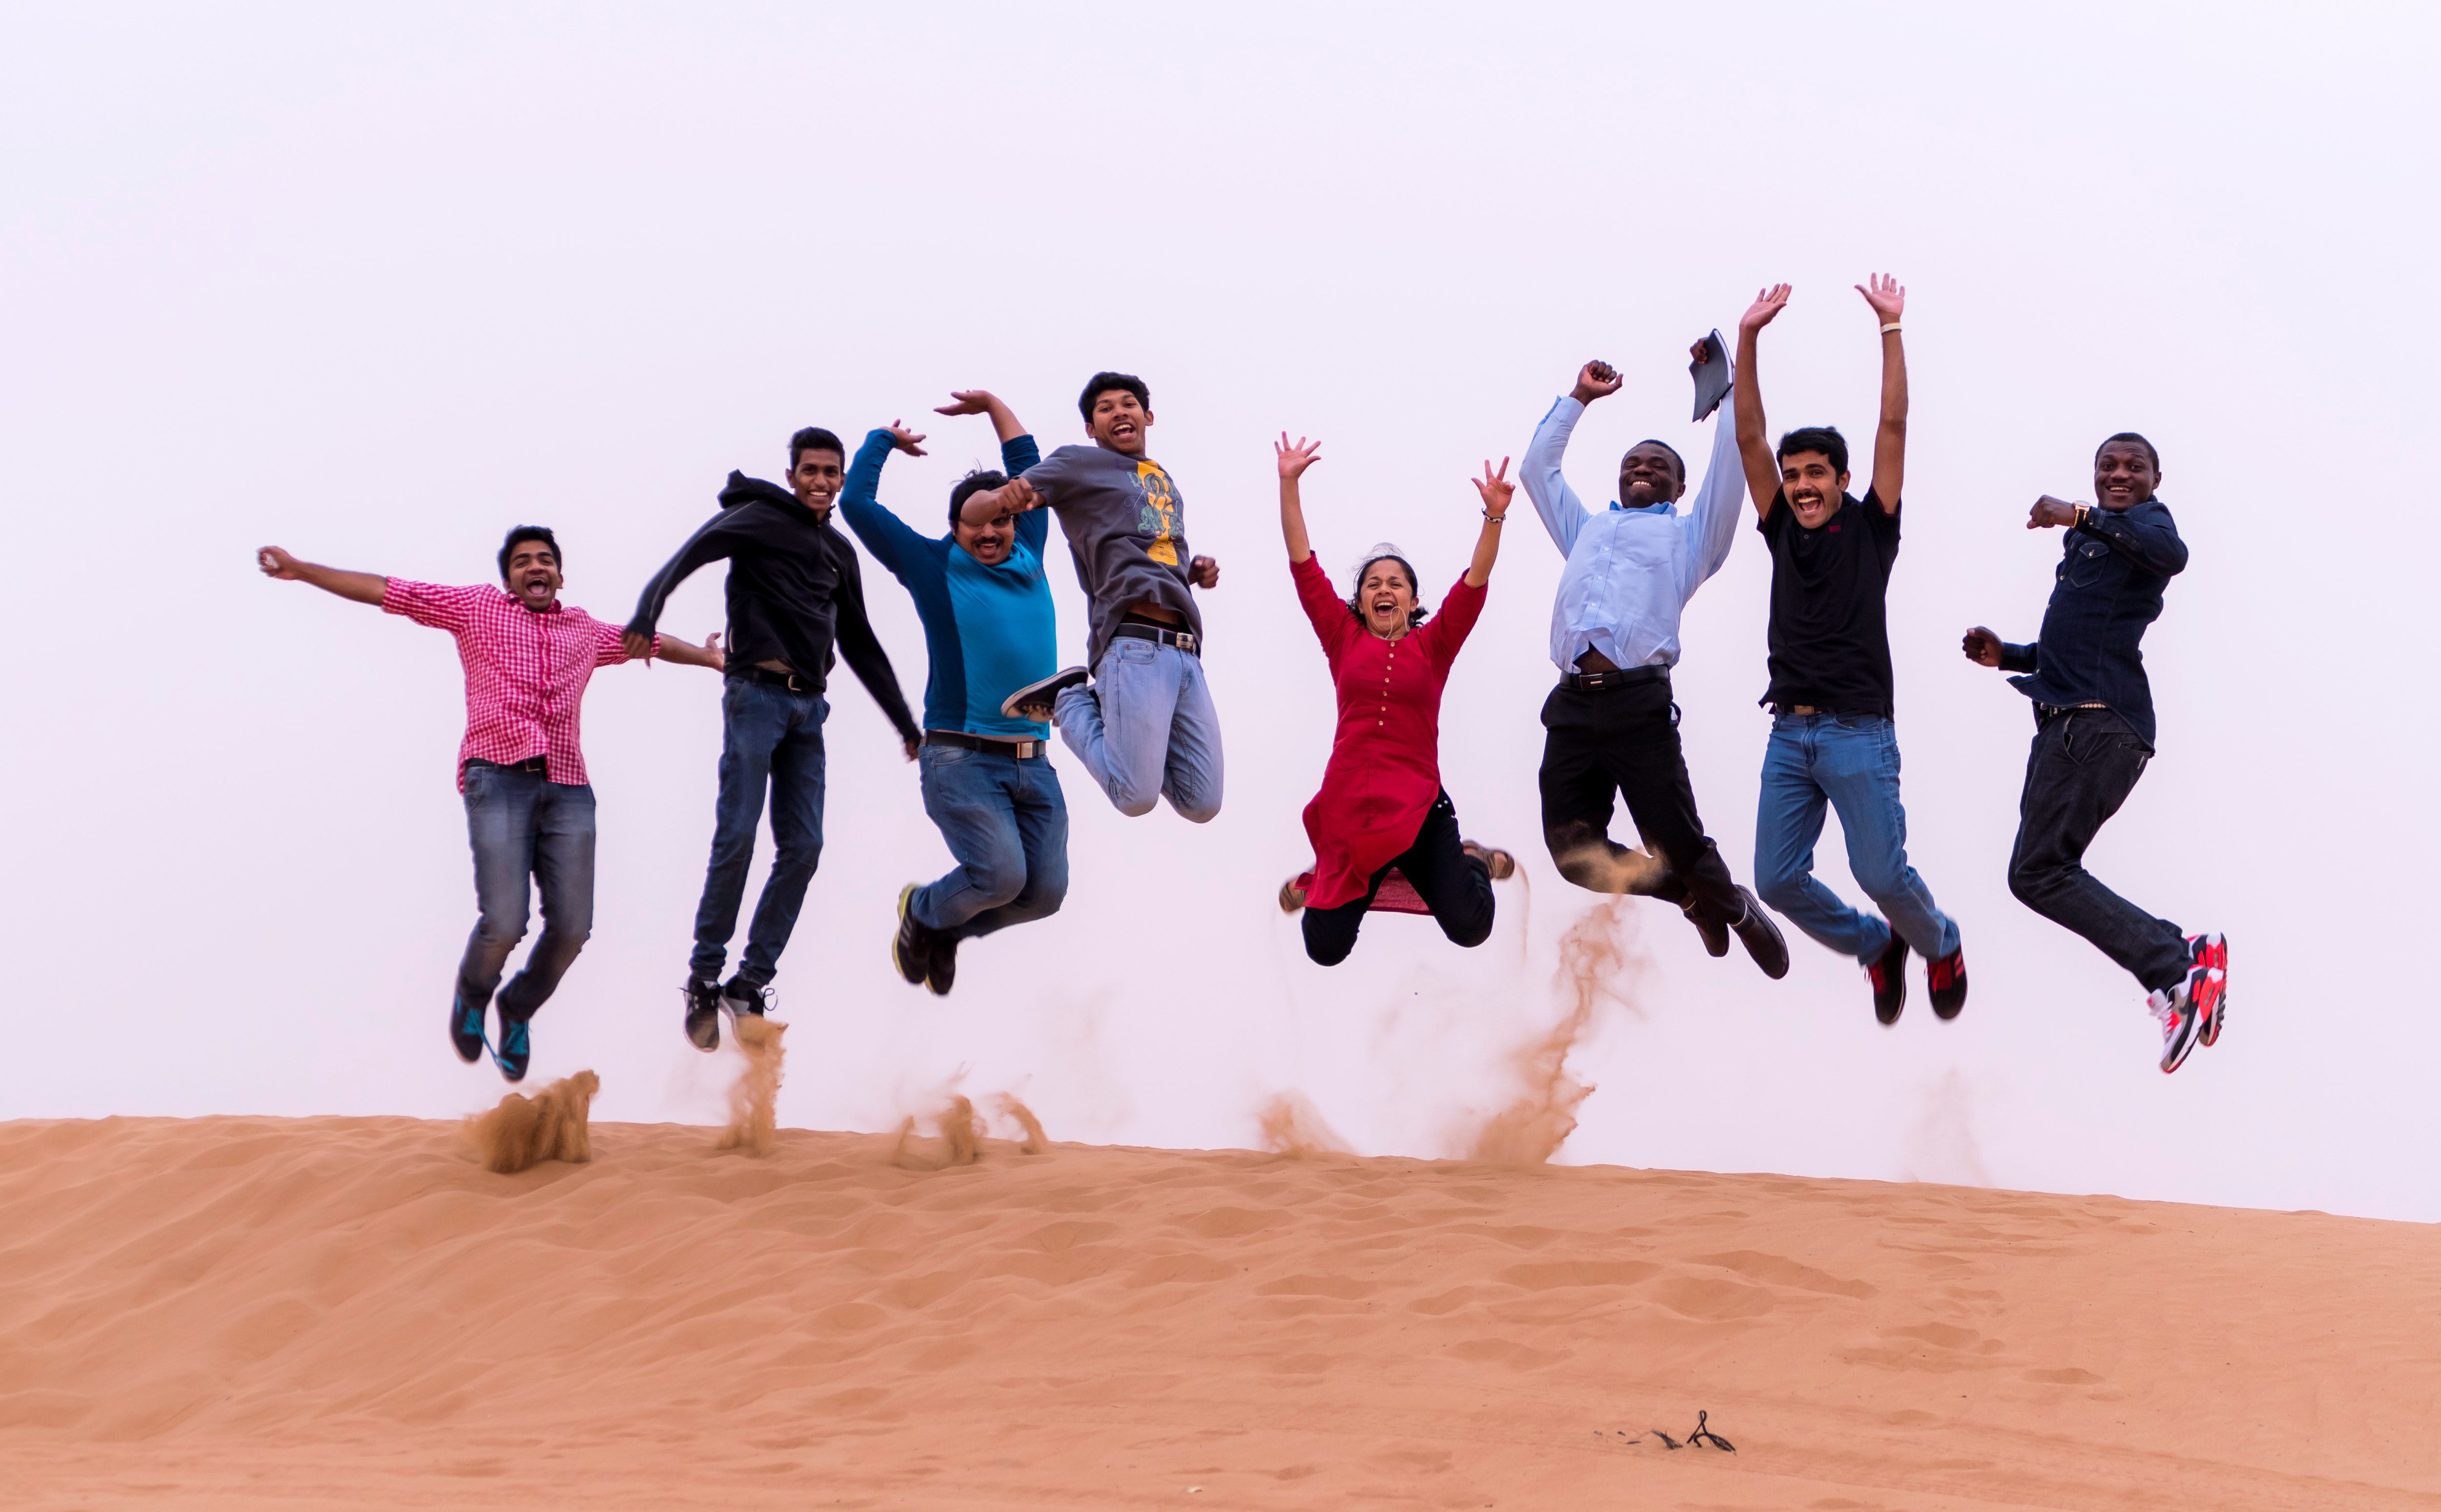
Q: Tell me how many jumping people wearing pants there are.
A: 8